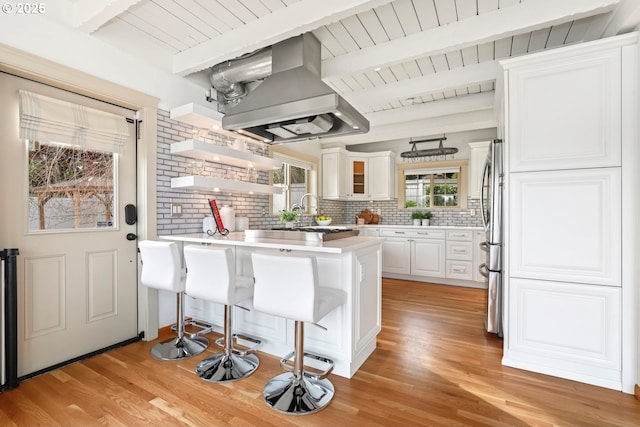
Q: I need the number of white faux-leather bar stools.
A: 3